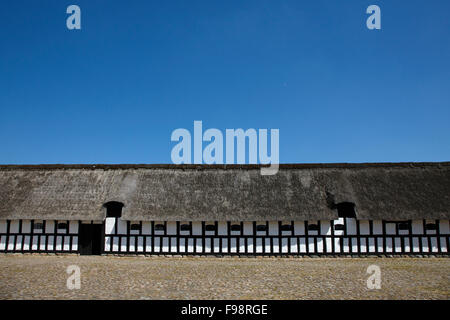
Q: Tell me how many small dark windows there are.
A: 13